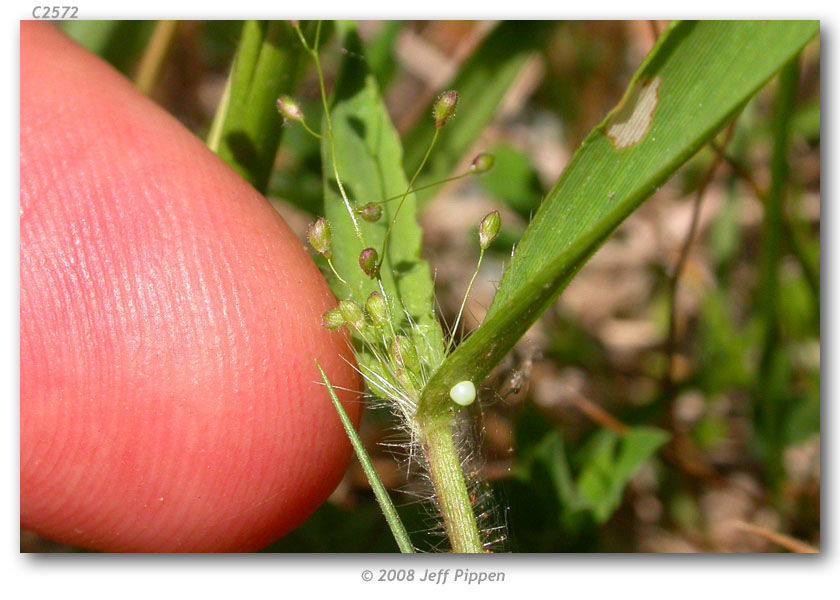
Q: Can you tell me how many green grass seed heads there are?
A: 11